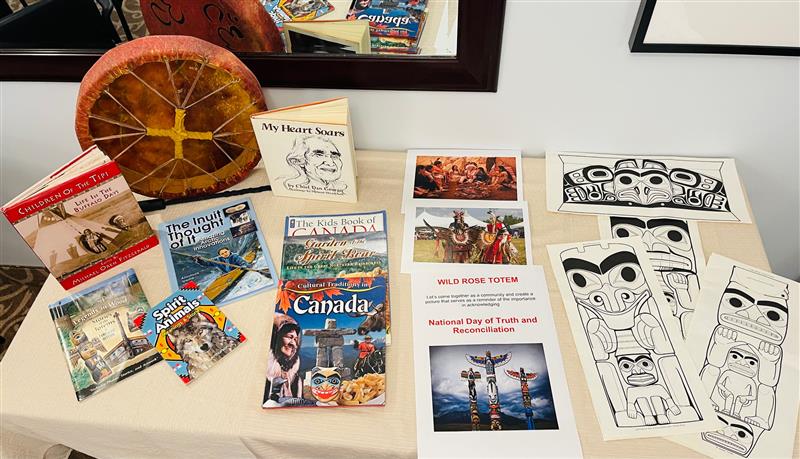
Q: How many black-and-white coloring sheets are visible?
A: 4